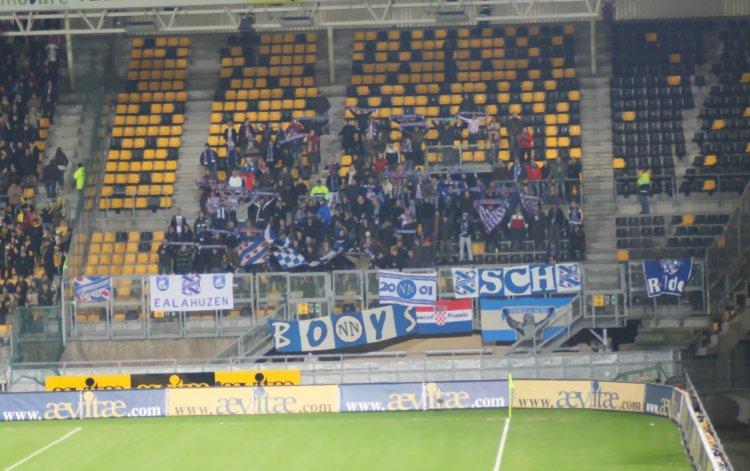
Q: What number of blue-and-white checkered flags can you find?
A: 1